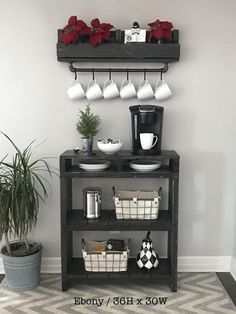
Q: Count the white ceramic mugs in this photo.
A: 7